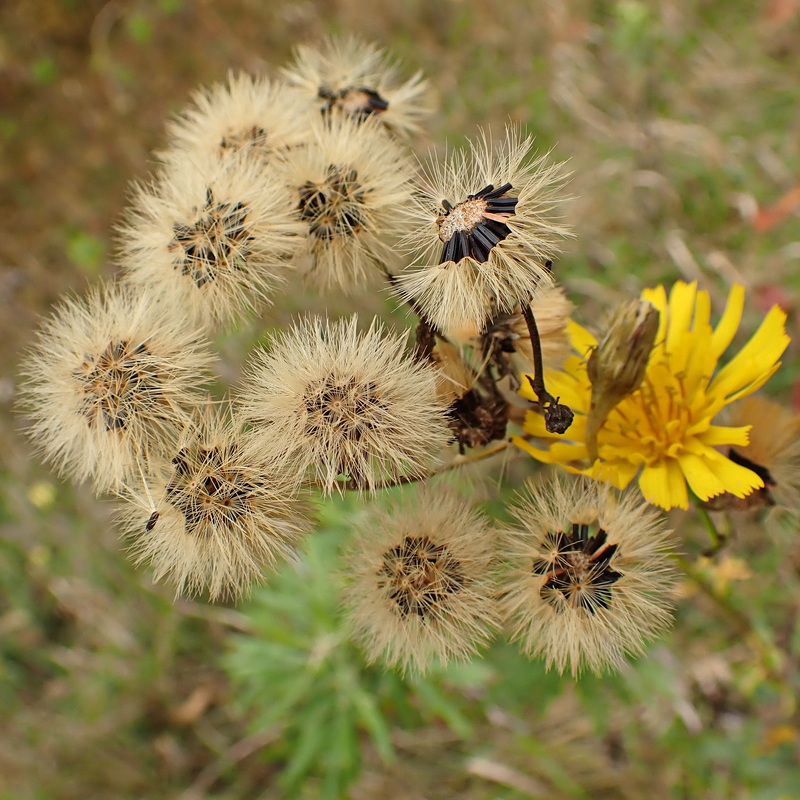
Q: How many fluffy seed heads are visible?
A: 10